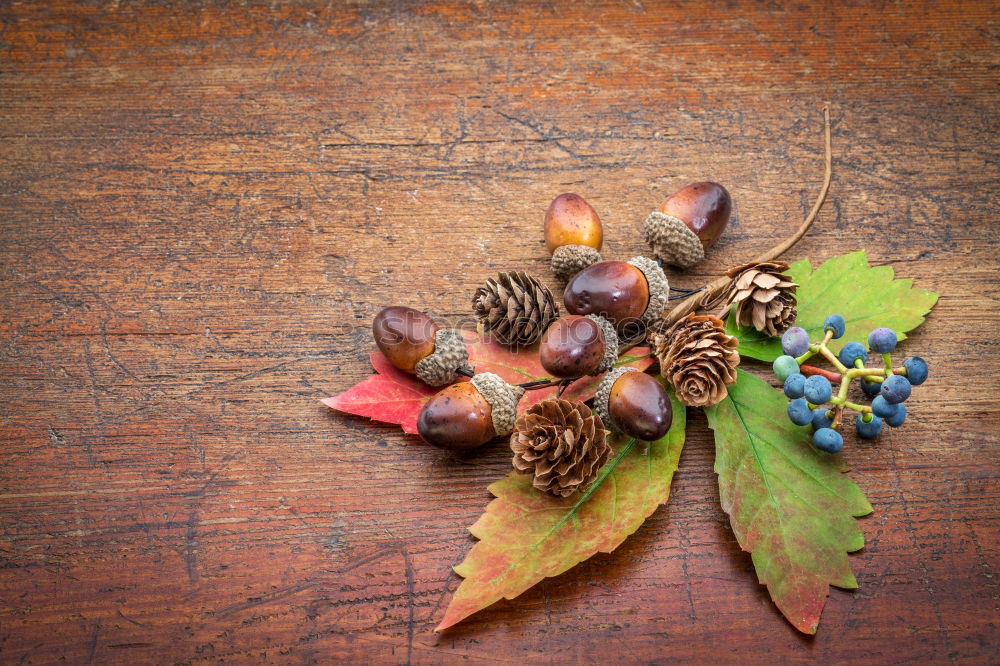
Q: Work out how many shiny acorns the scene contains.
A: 7